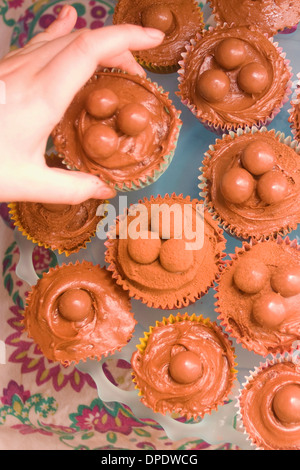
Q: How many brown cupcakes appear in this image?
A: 12